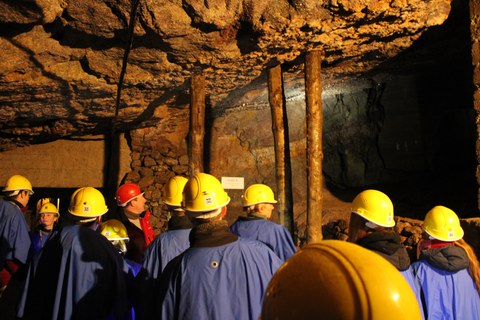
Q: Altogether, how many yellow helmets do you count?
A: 10